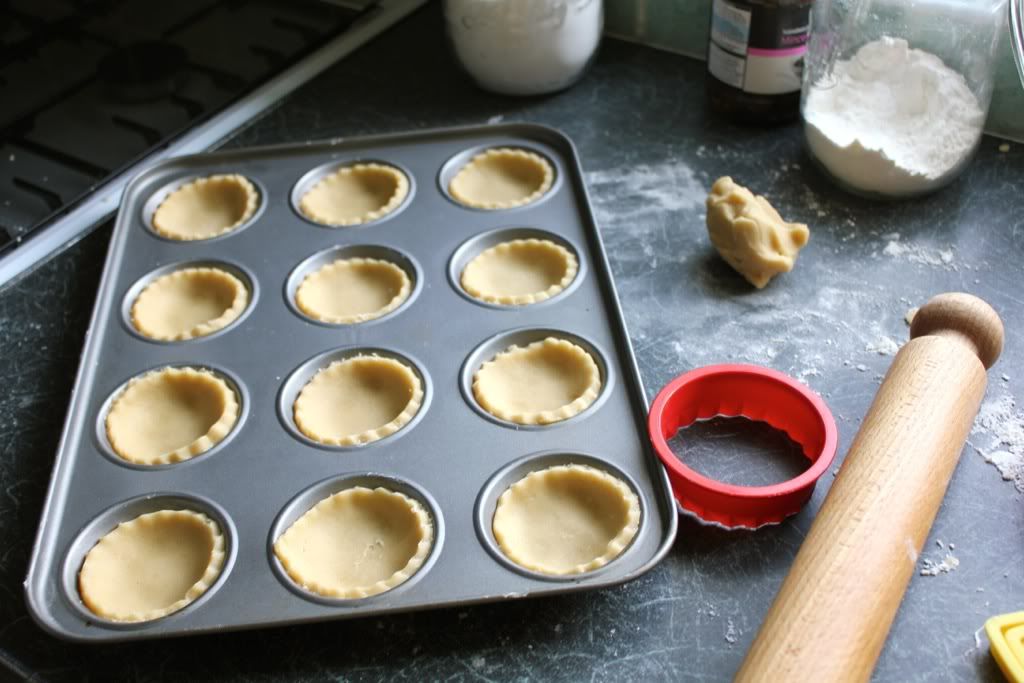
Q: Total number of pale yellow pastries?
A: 12